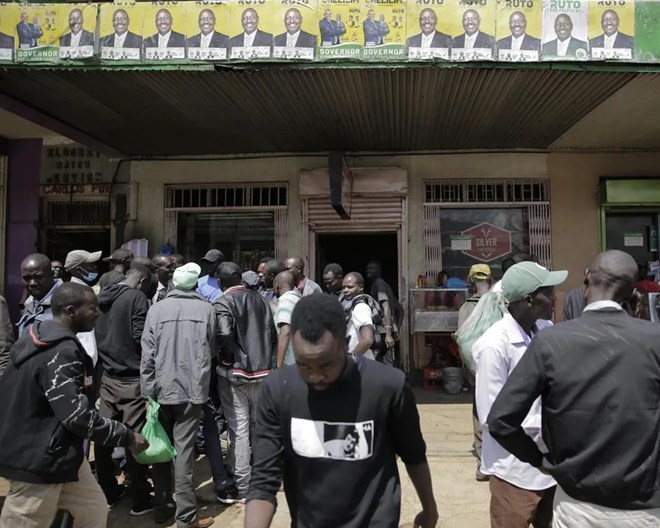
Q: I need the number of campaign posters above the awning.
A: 15